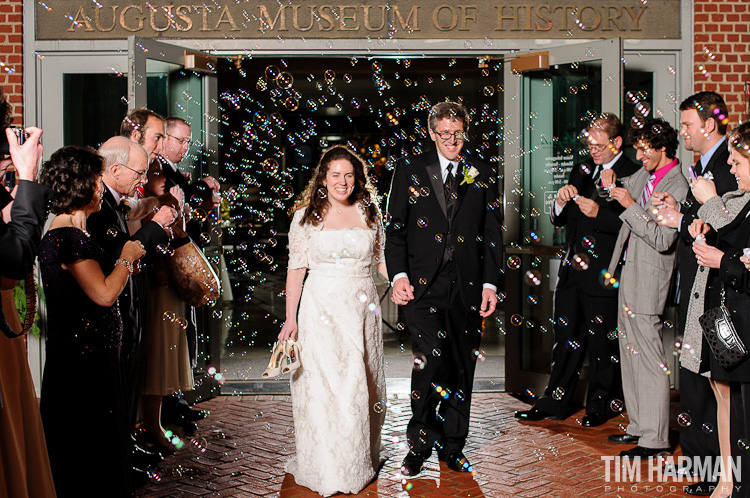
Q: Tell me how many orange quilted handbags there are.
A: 0